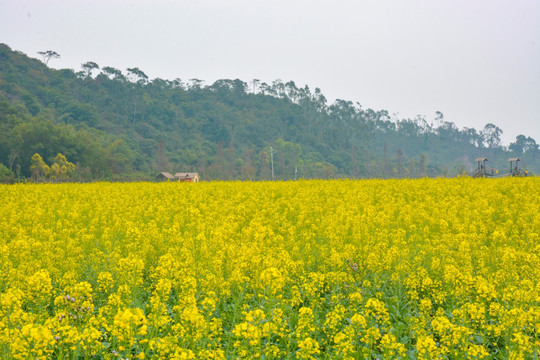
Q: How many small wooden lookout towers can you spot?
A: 2